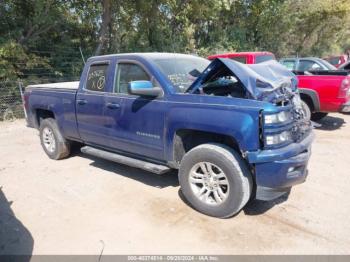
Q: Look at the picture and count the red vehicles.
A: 2